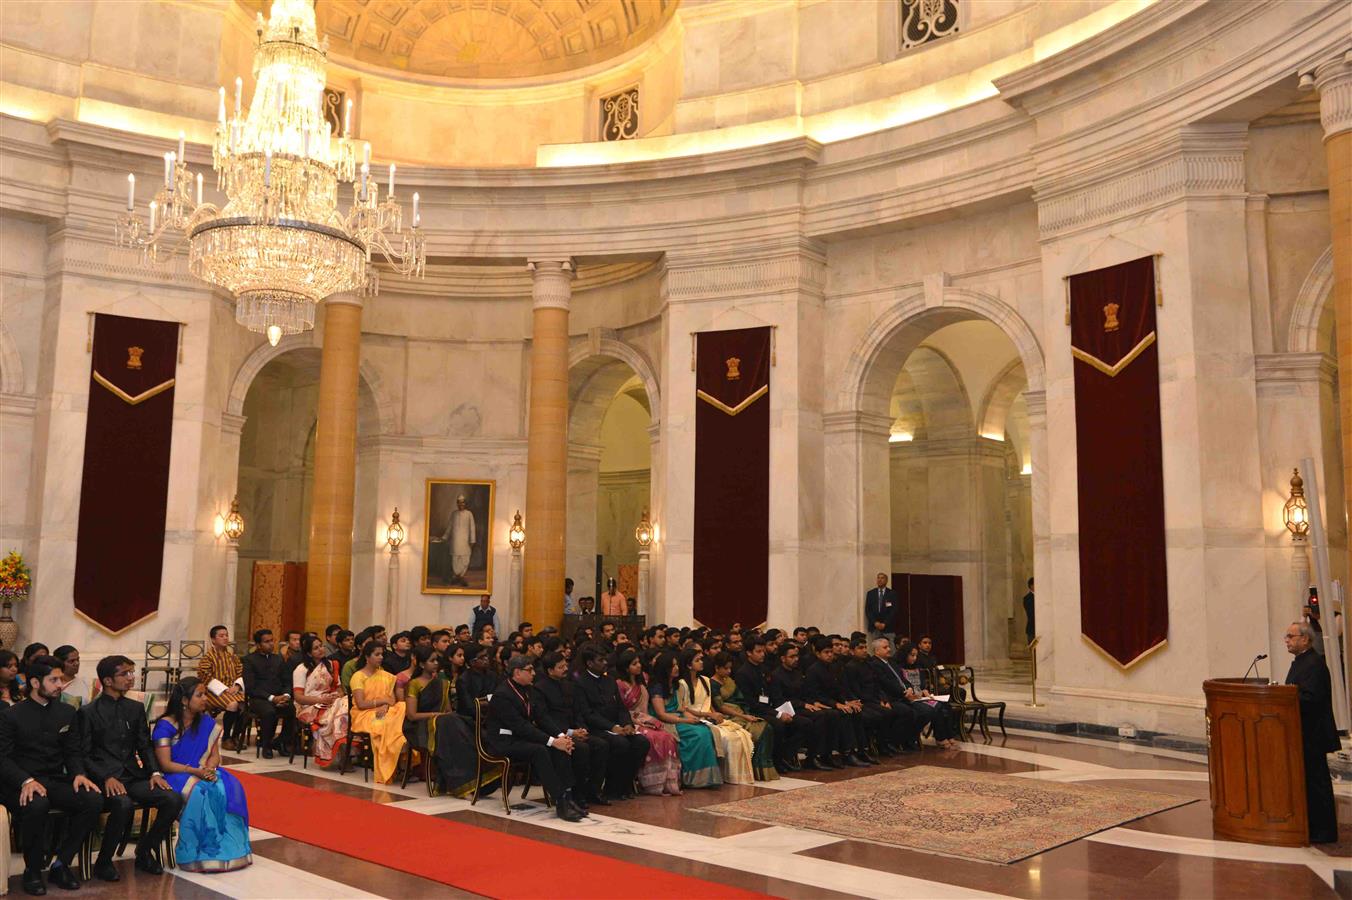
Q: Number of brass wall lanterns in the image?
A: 5